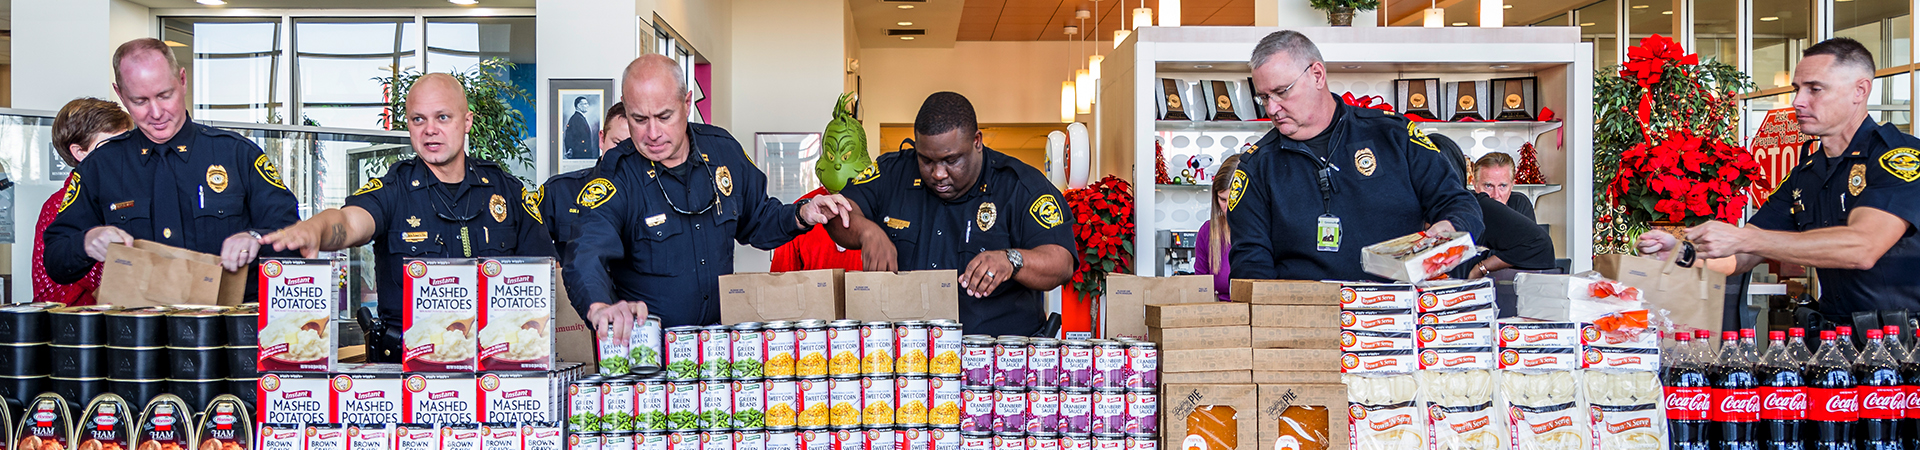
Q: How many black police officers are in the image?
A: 1